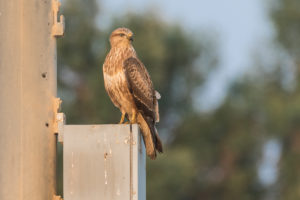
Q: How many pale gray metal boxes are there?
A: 1